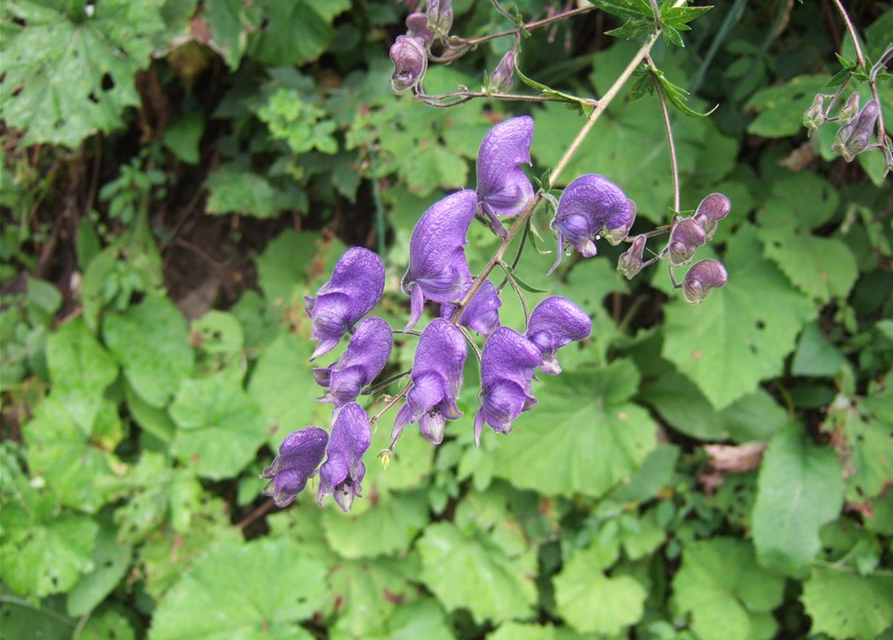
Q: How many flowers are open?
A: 11